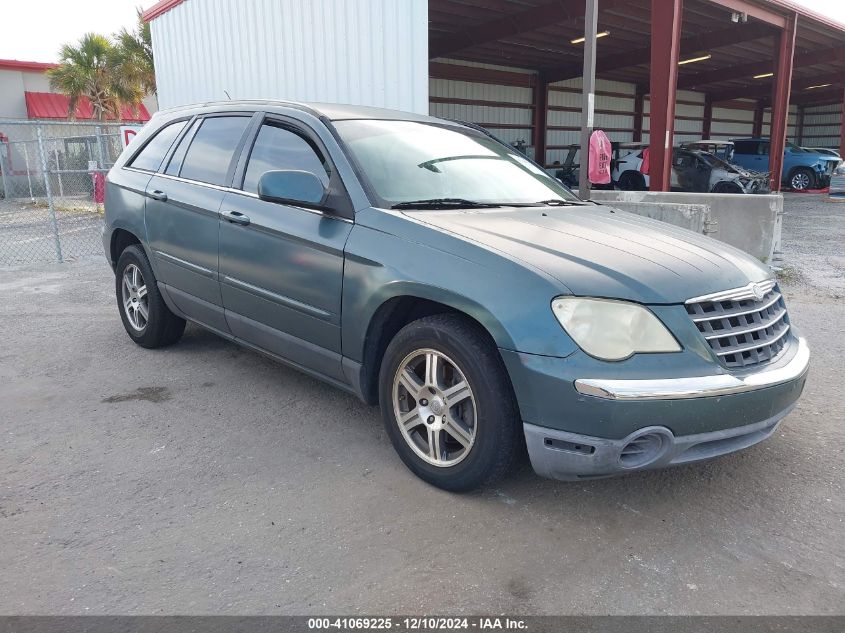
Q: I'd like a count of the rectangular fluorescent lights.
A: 4